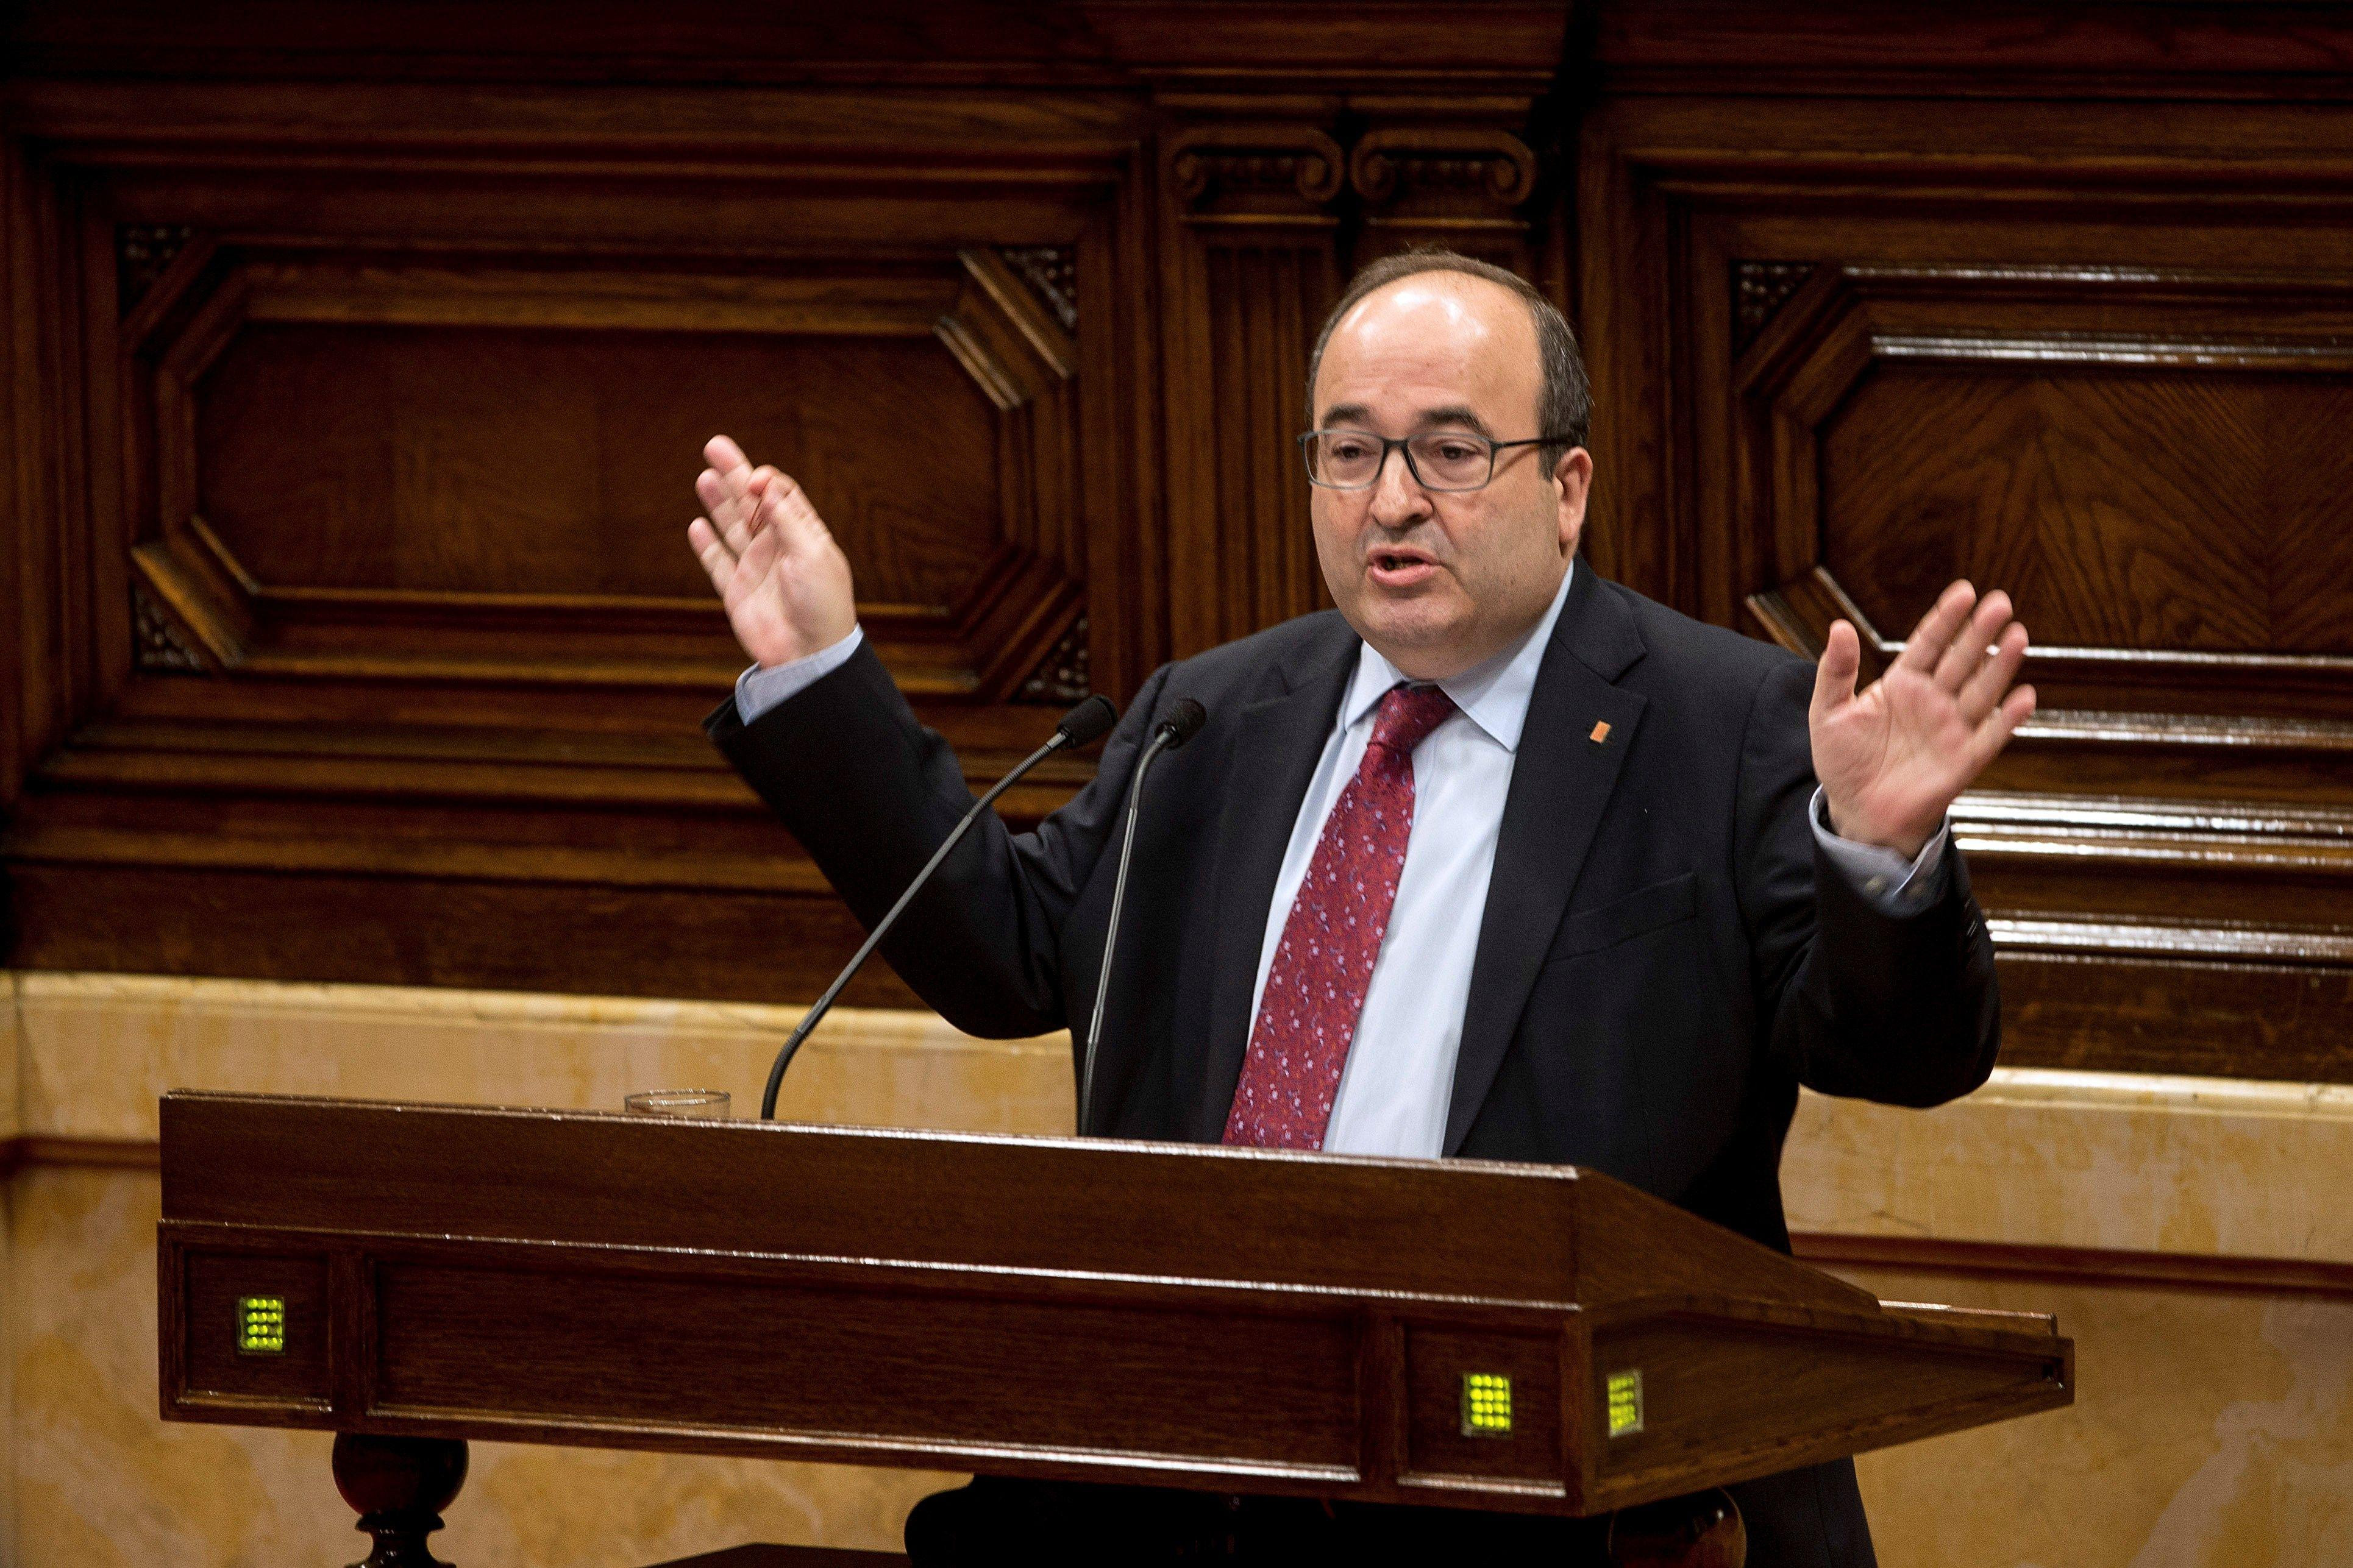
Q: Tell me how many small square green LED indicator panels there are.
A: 3